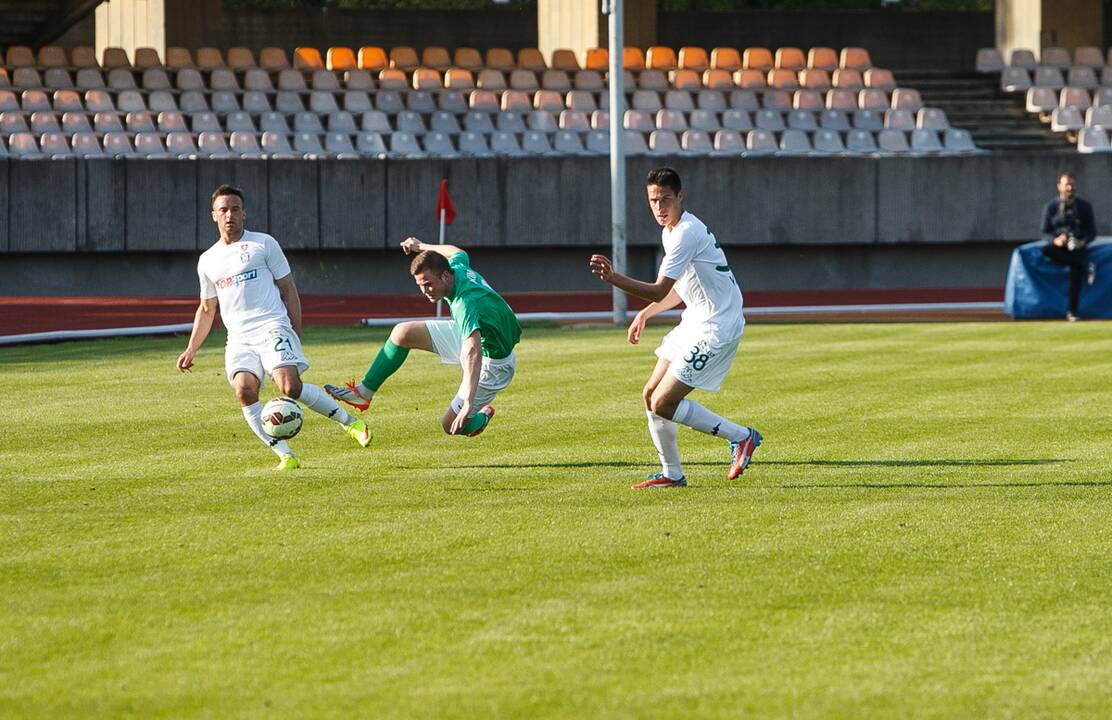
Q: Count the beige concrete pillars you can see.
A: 3